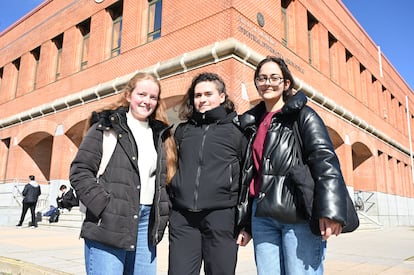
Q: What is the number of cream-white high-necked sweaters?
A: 1